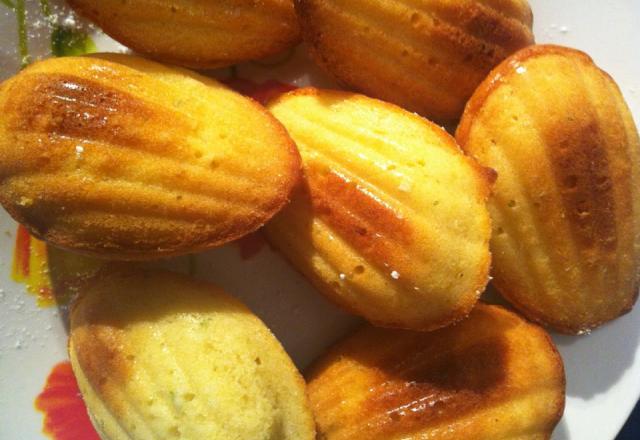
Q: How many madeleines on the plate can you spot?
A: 7